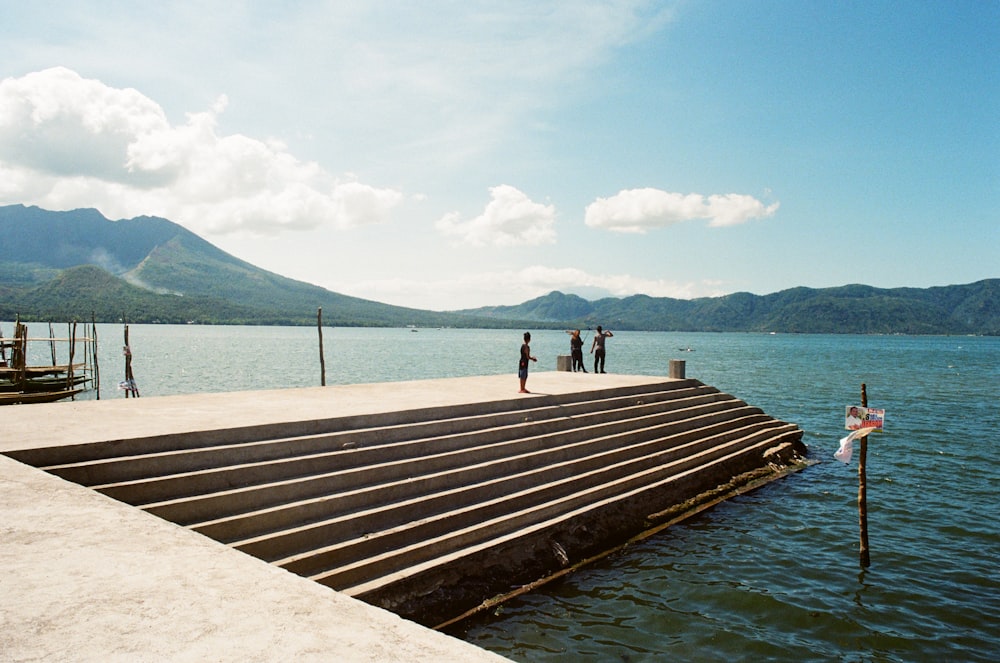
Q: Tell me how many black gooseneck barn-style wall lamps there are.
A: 0